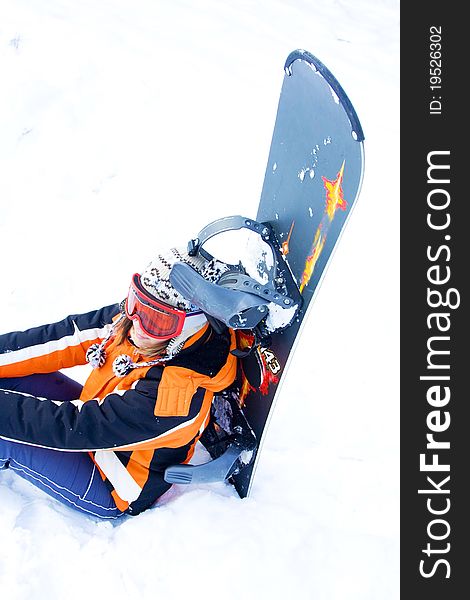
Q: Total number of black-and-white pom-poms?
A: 2